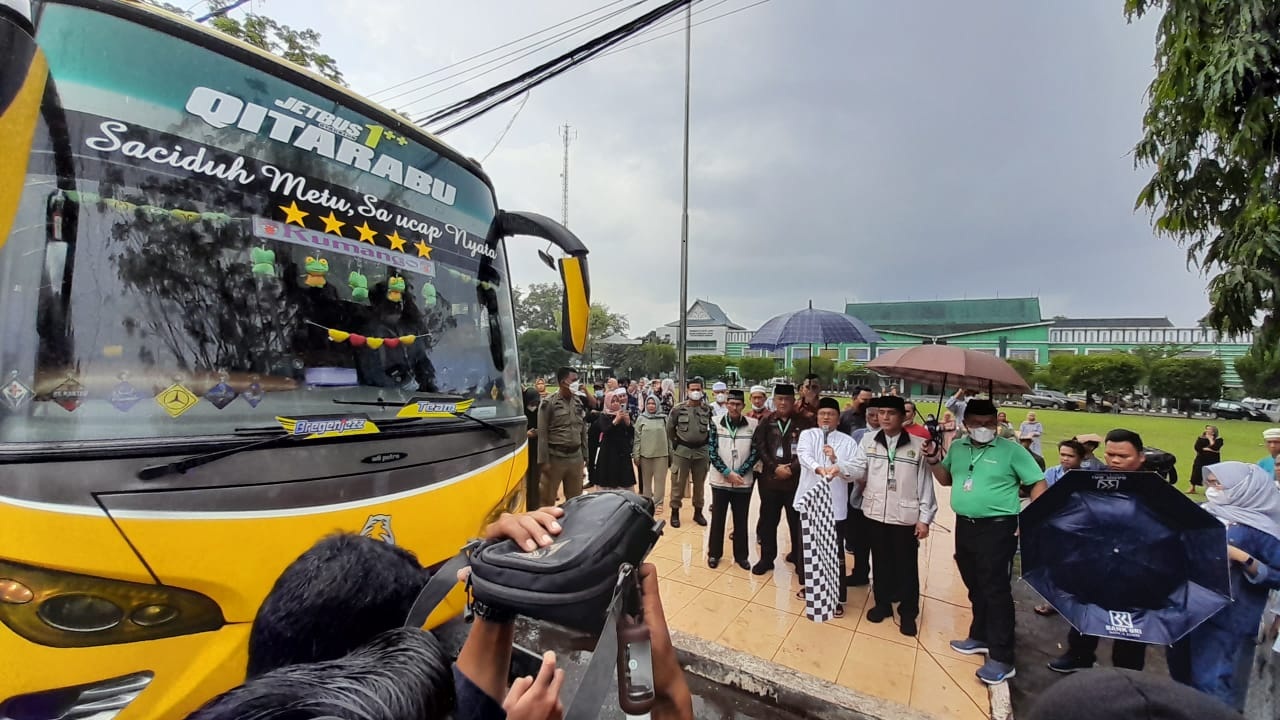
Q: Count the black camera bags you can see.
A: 1